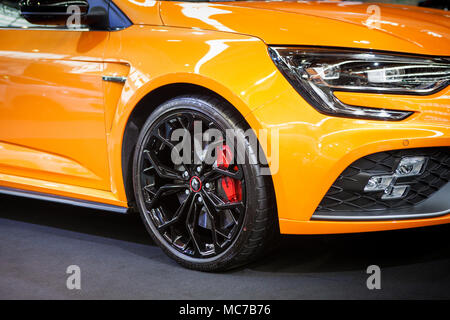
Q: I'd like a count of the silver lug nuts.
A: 5